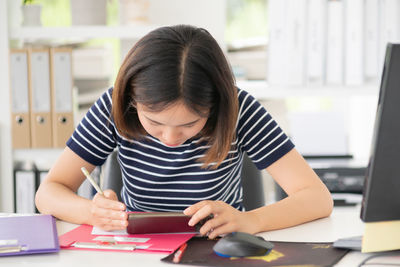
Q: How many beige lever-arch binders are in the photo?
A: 3